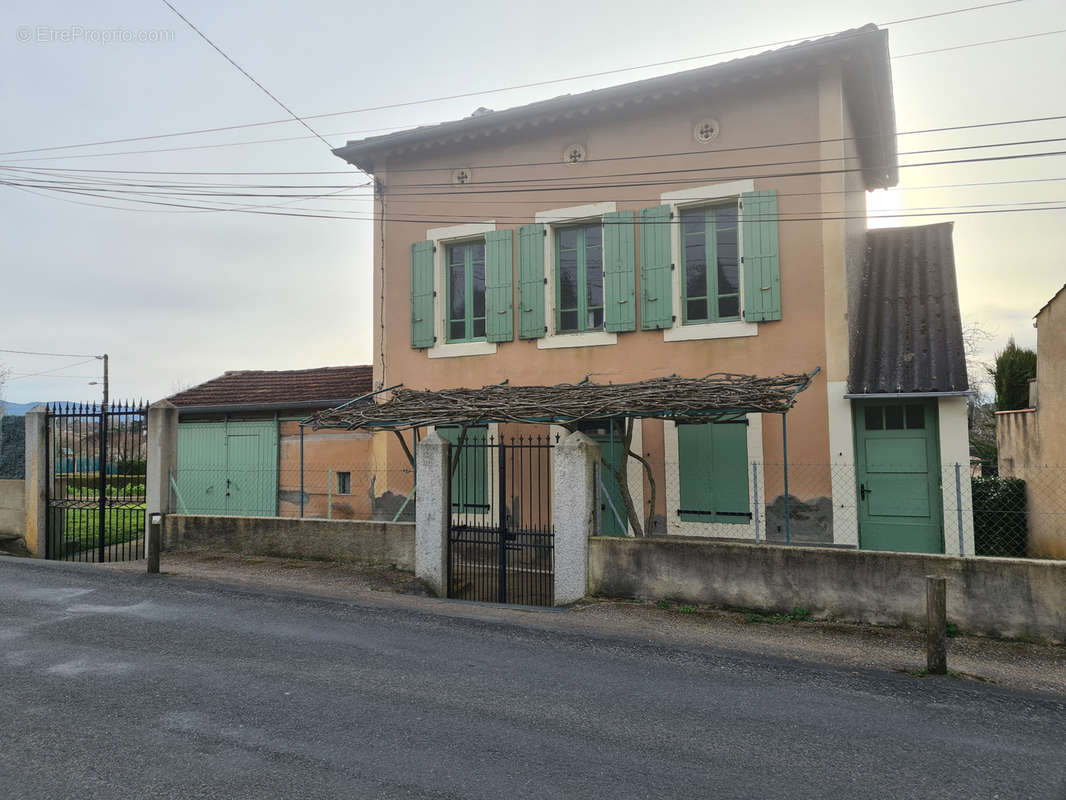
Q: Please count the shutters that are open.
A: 6